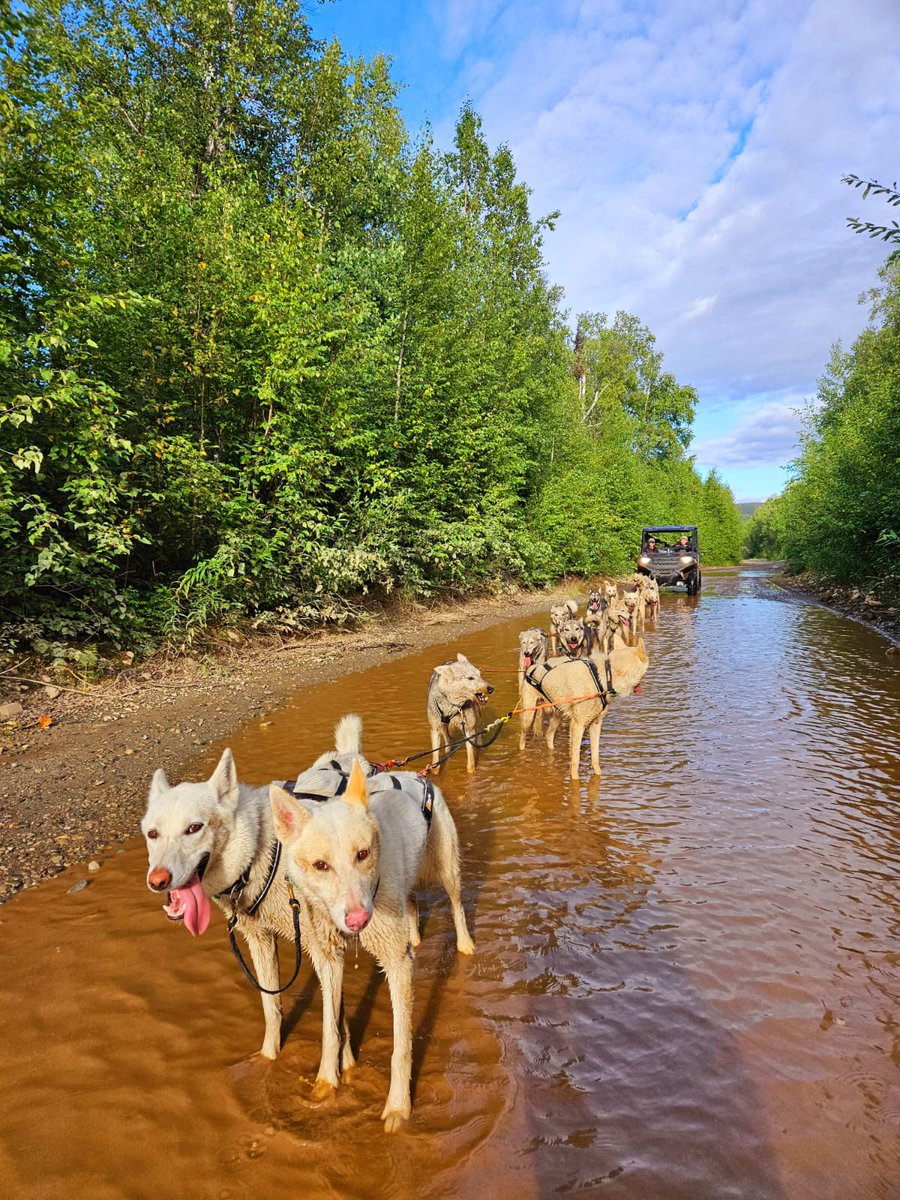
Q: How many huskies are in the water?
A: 14